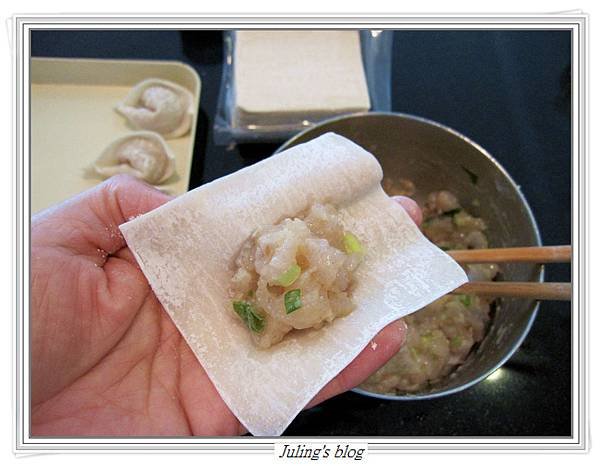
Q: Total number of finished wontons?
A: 2